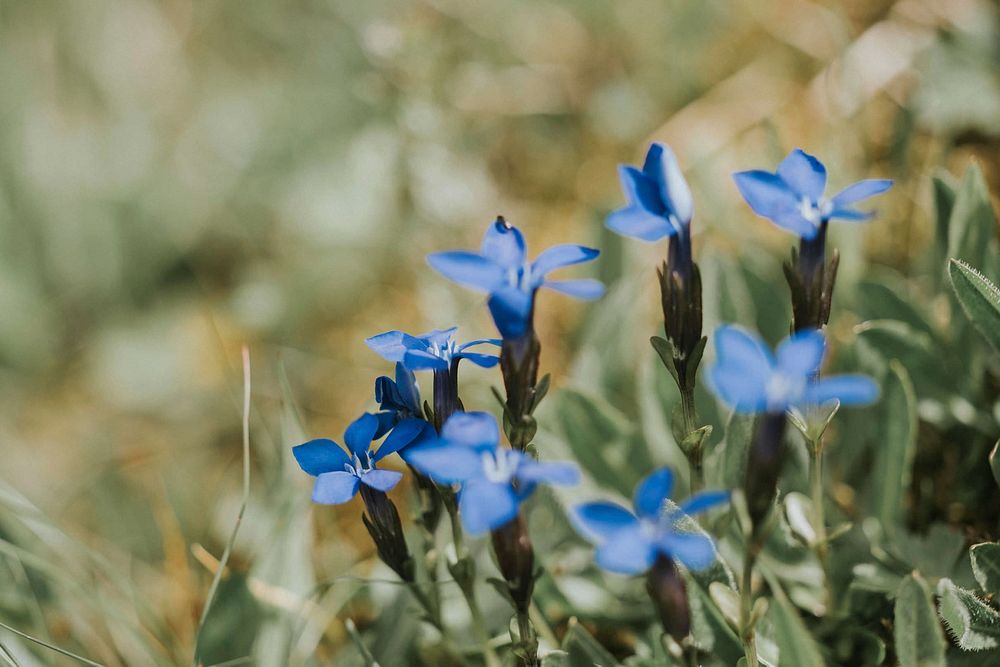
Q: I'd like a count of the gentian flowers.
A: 9